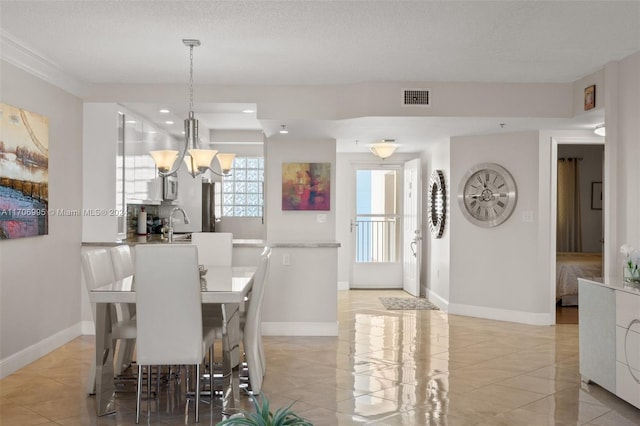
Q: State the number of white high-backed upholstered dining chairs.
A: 6